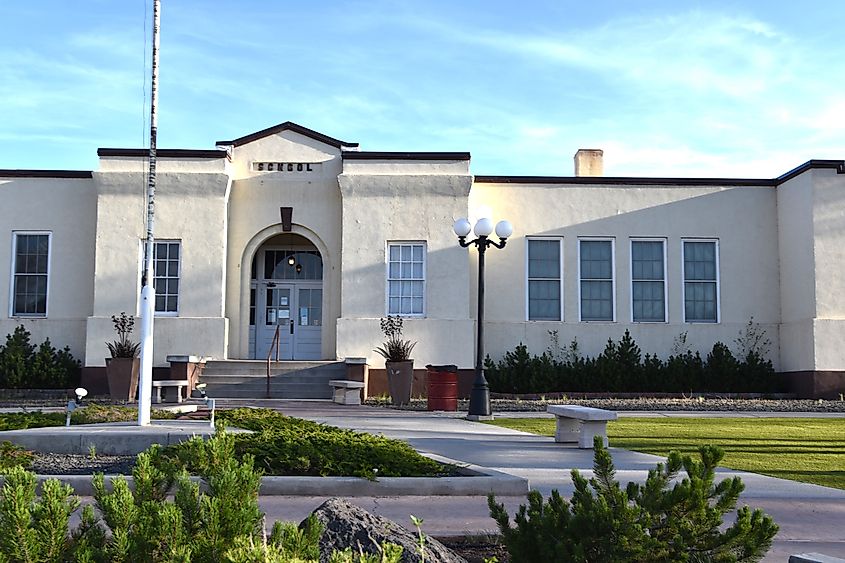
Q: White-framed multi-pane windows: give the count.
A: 7